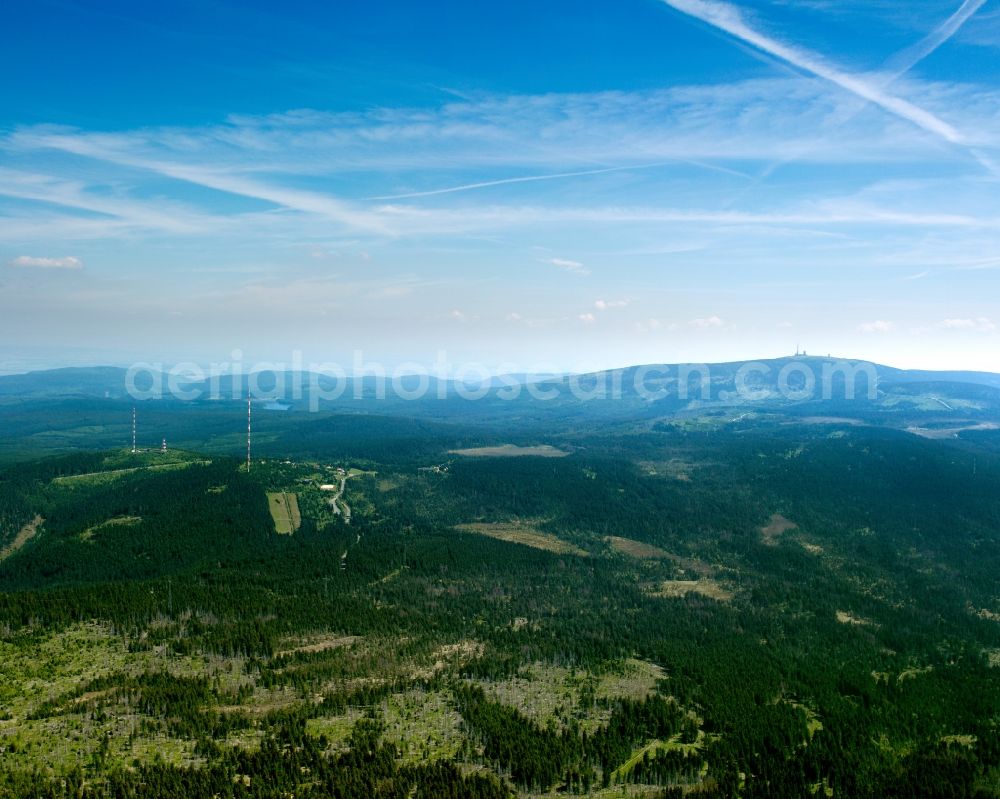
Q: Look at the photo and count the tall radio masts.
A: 2